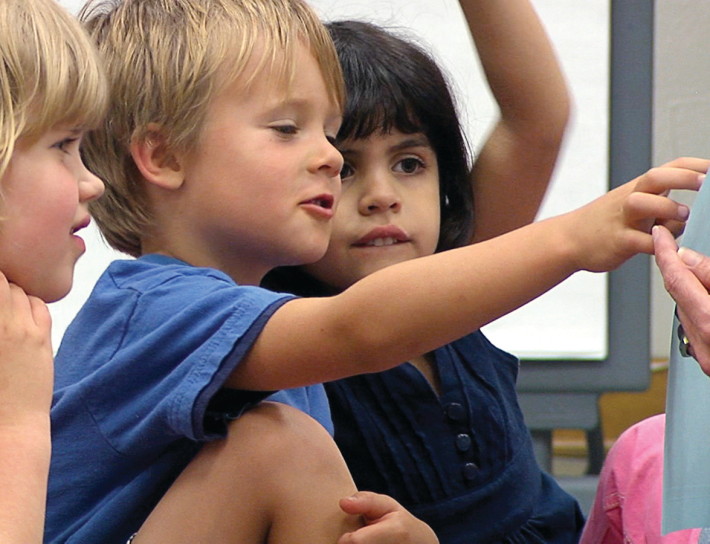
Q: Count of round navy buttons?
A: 3